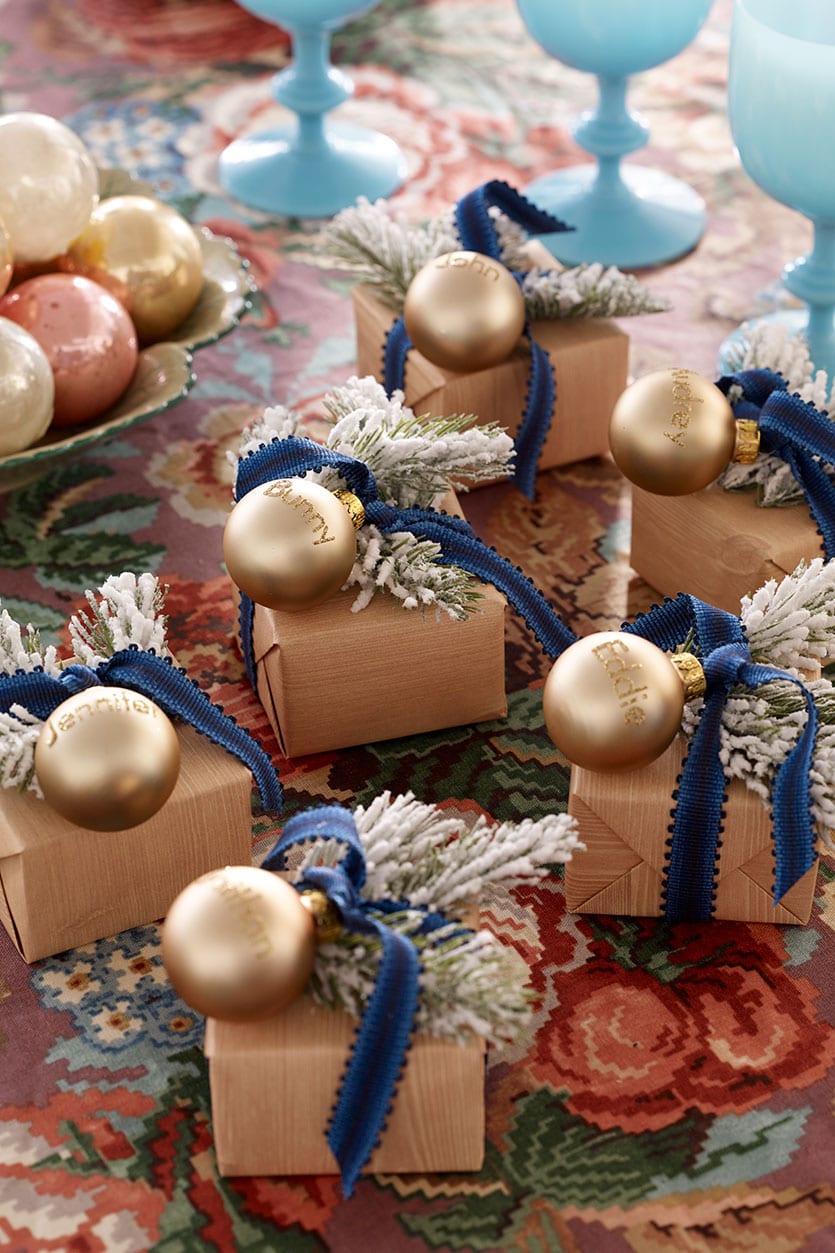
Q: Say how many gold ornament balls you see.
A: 7